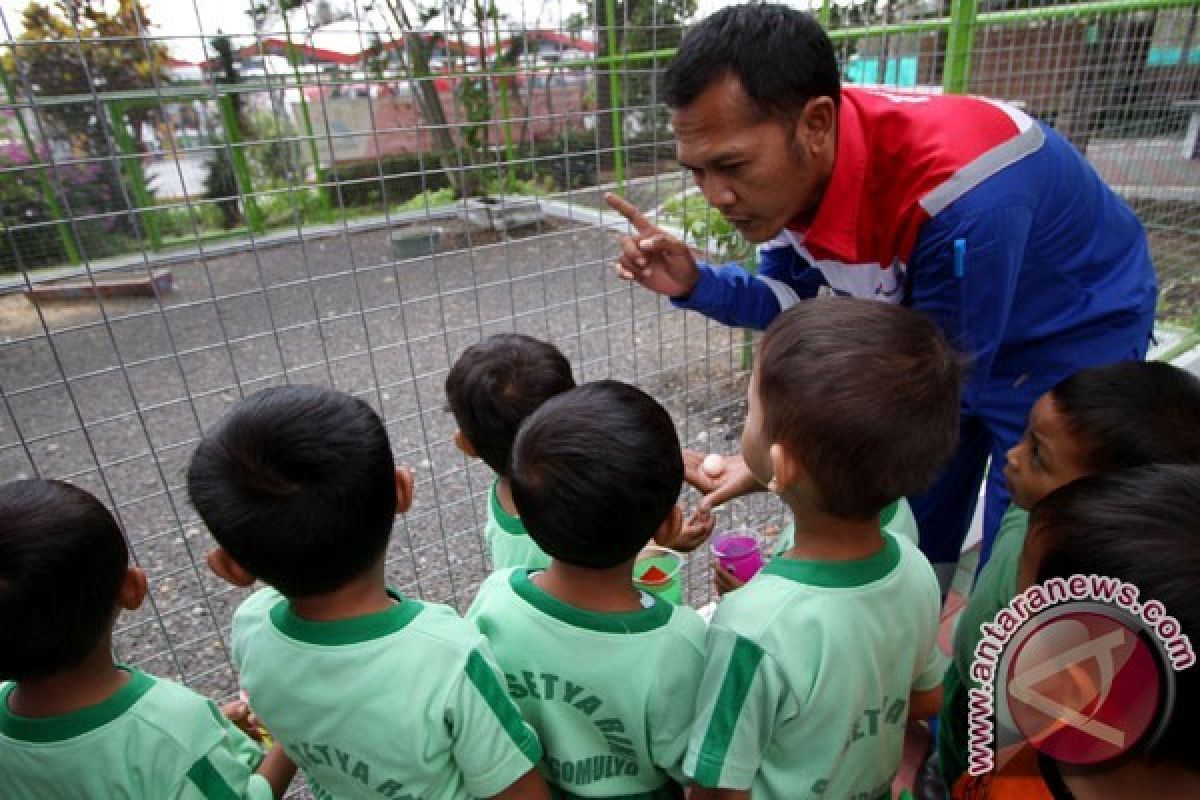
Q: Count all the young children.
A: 7